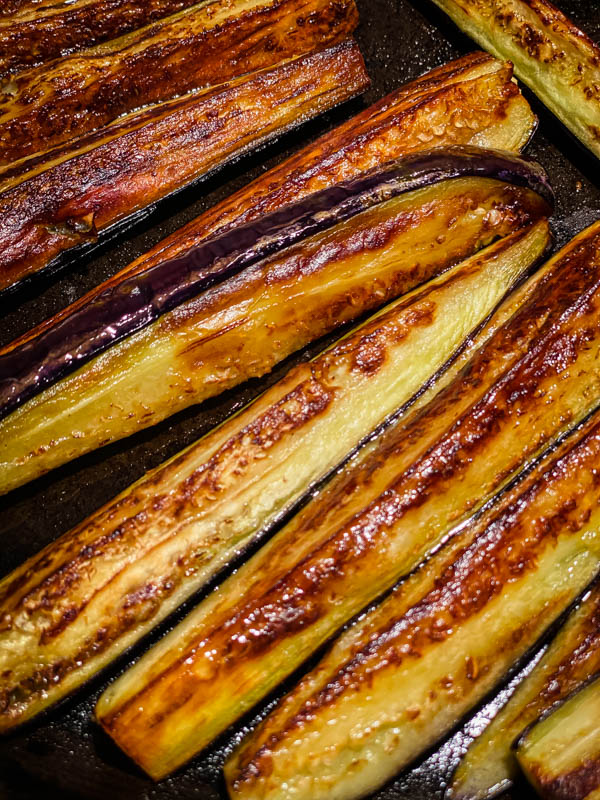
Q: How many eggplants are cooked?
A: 11